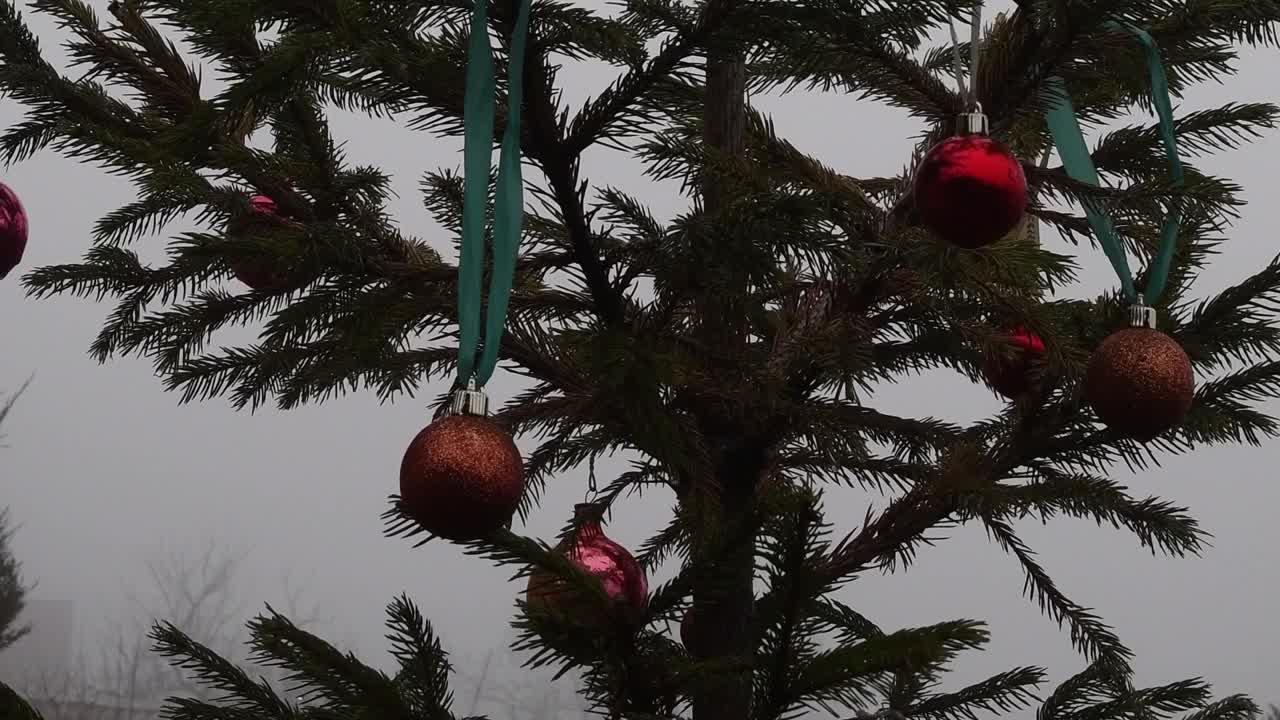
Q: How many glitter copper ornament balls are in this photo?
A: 2